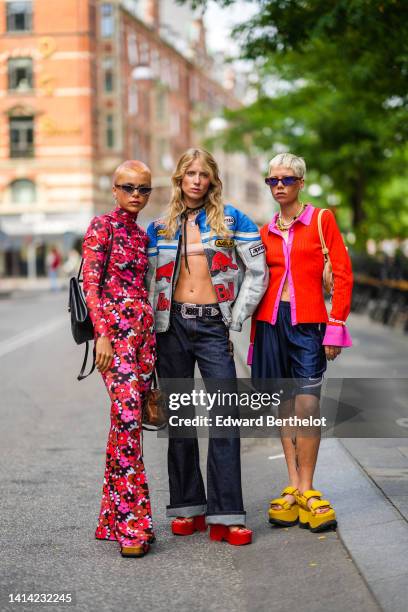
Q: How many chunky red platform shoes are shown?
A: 2